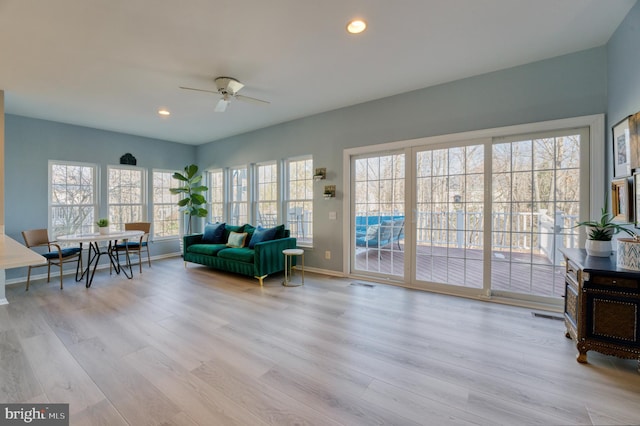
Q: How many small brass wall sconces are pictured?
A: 2